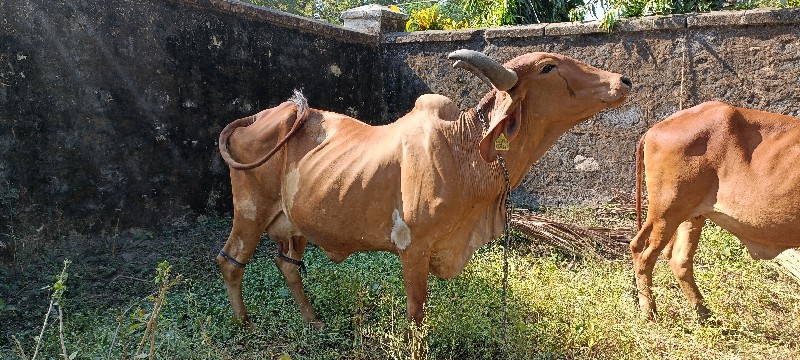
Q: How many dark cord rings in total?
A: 2